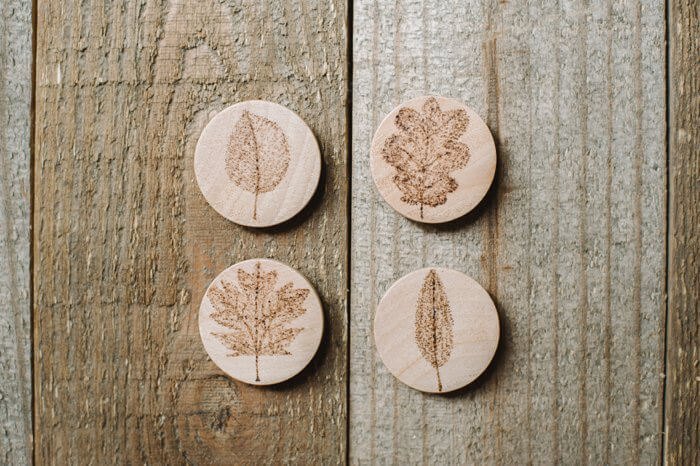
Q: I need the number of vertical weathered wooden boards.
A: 4